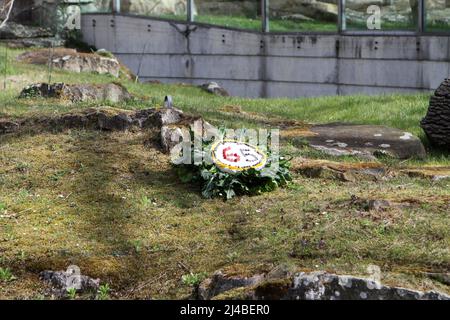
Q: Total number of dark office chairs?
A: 0